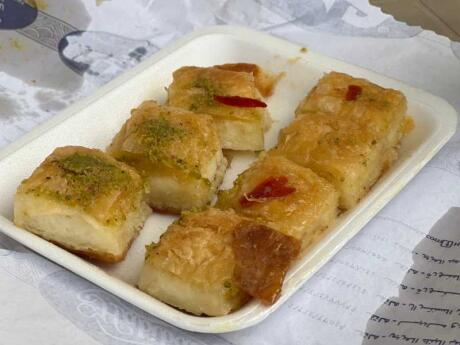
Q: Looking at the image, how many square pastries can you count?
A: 7